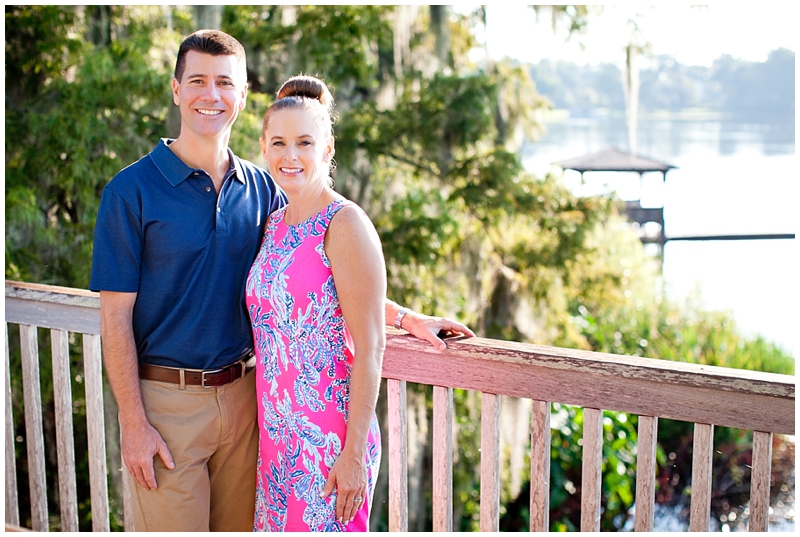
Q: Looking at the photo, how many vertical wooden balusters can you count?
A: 13